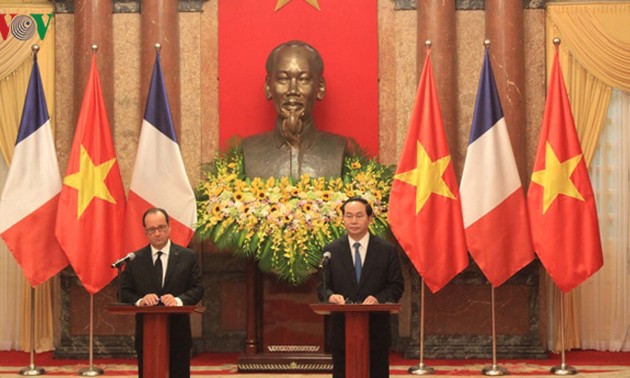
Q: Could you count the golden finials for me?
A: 6